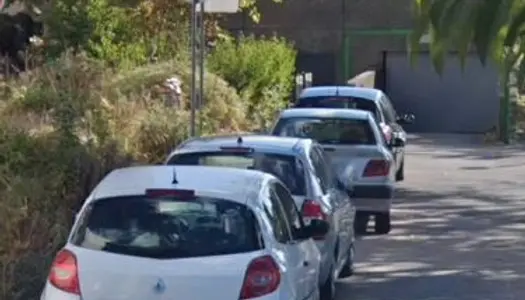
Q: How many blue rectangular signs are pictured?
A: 0